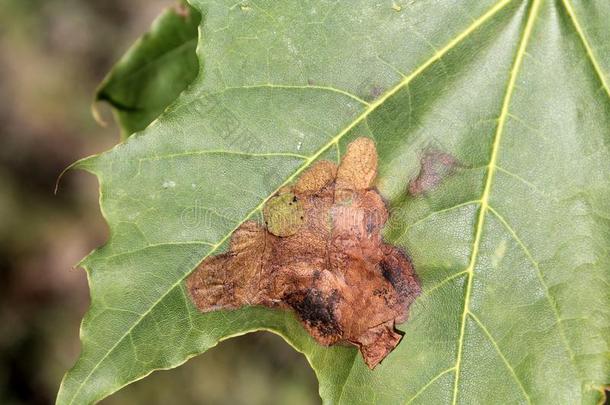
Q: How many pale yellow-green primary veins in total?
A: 3